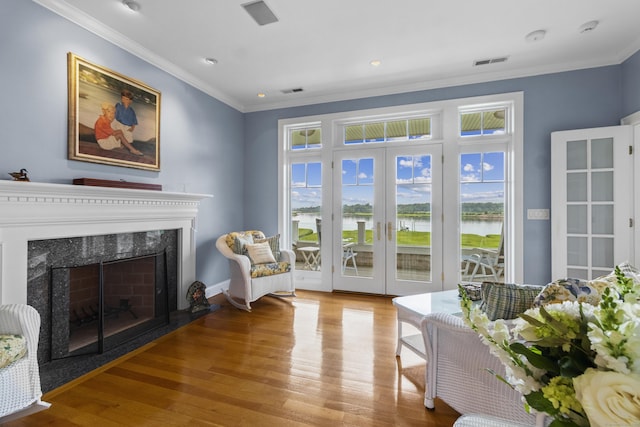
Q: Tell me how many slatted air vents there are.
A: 2